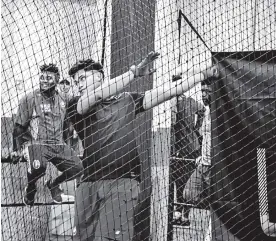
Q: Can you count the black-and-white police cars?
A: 0